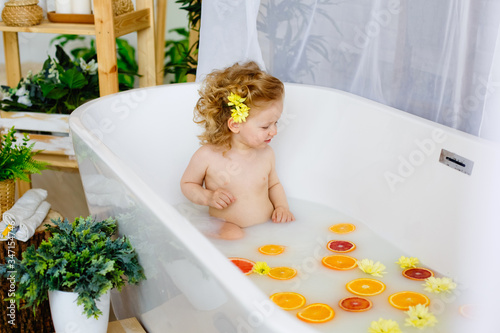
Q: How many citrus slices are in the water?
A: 12